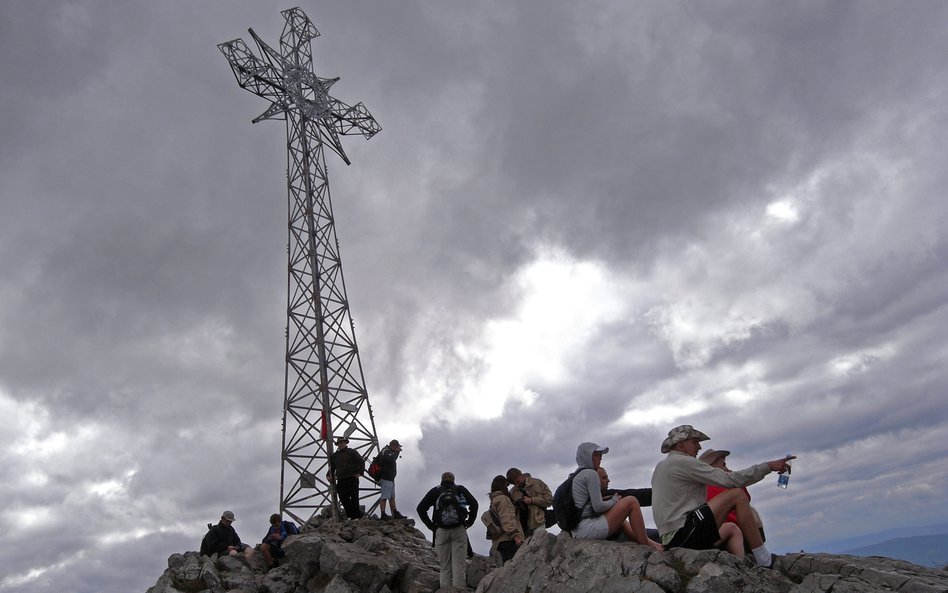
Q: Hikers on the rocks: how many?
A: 11